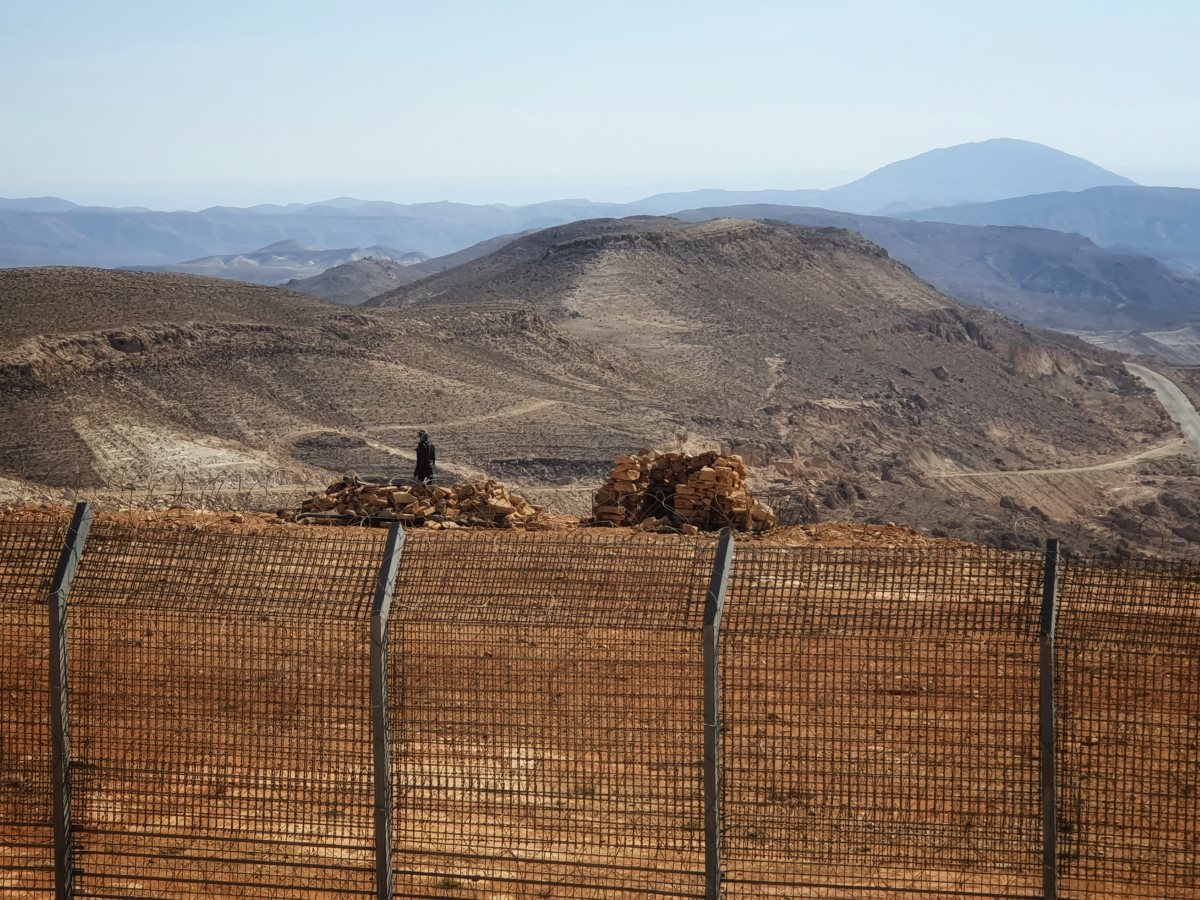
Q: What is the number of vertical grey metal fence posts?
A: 4